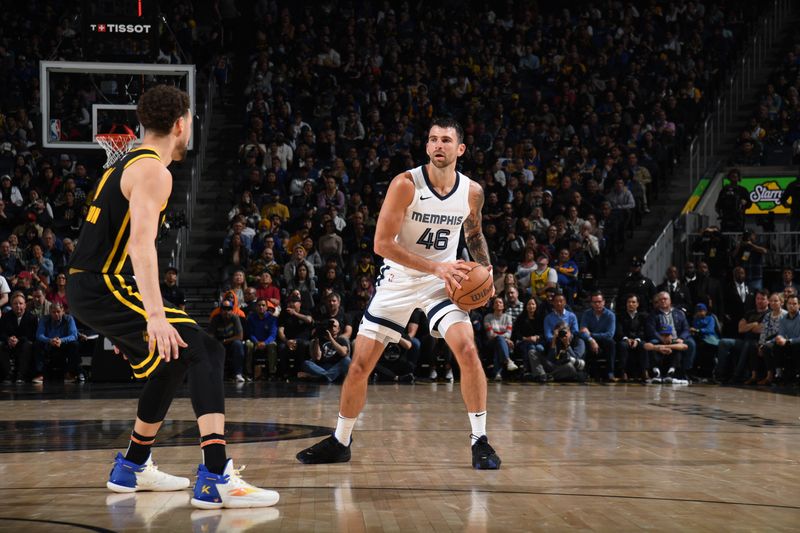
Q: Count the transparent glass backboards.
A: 1